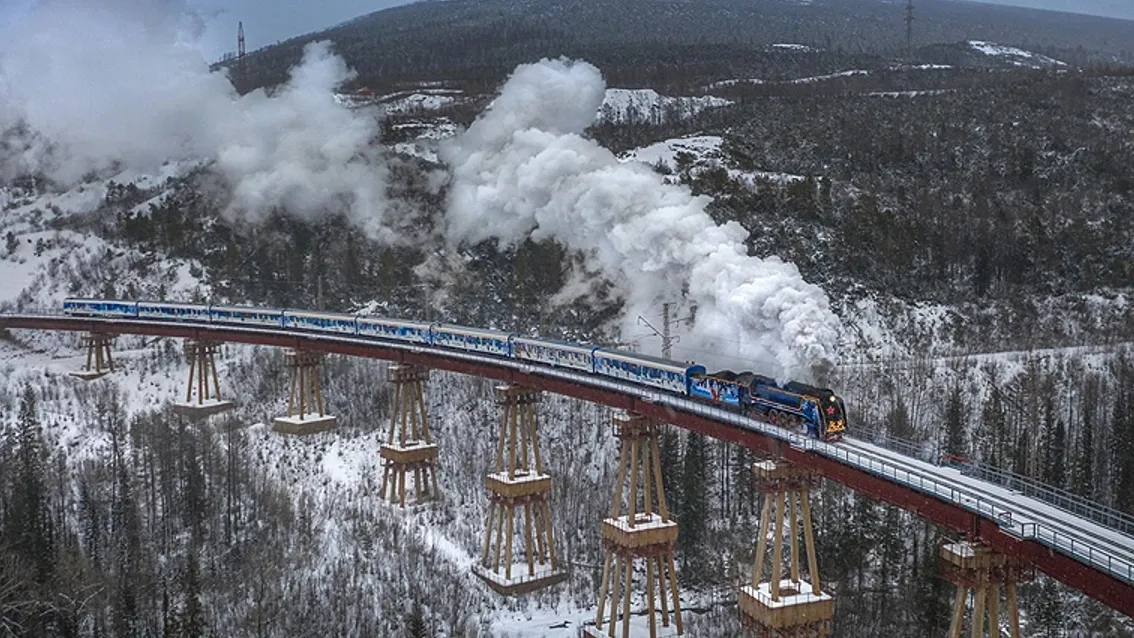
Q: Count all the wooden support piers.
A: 8